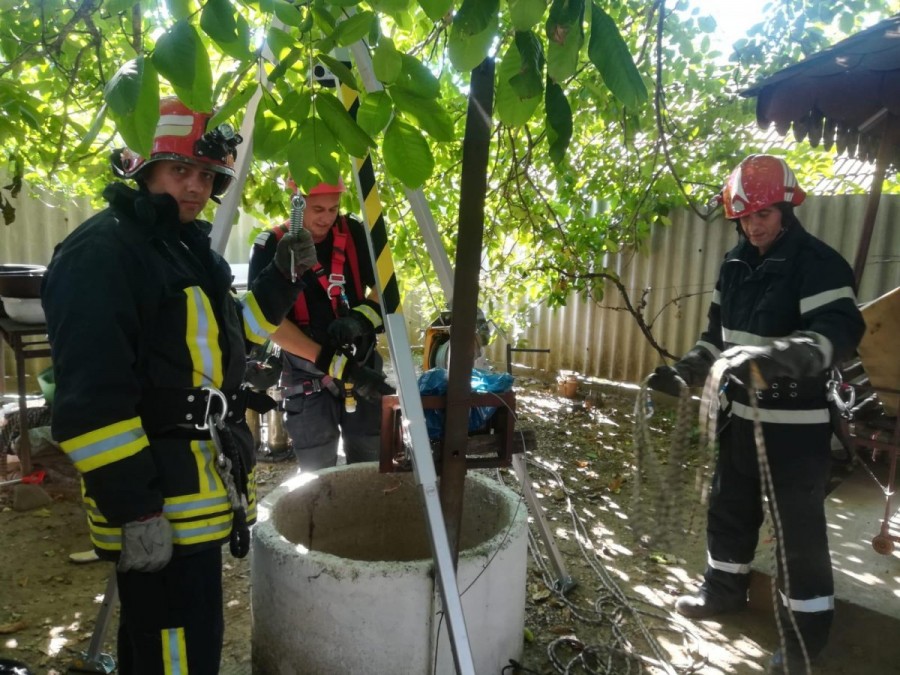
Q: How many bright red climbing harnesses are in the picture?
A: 1